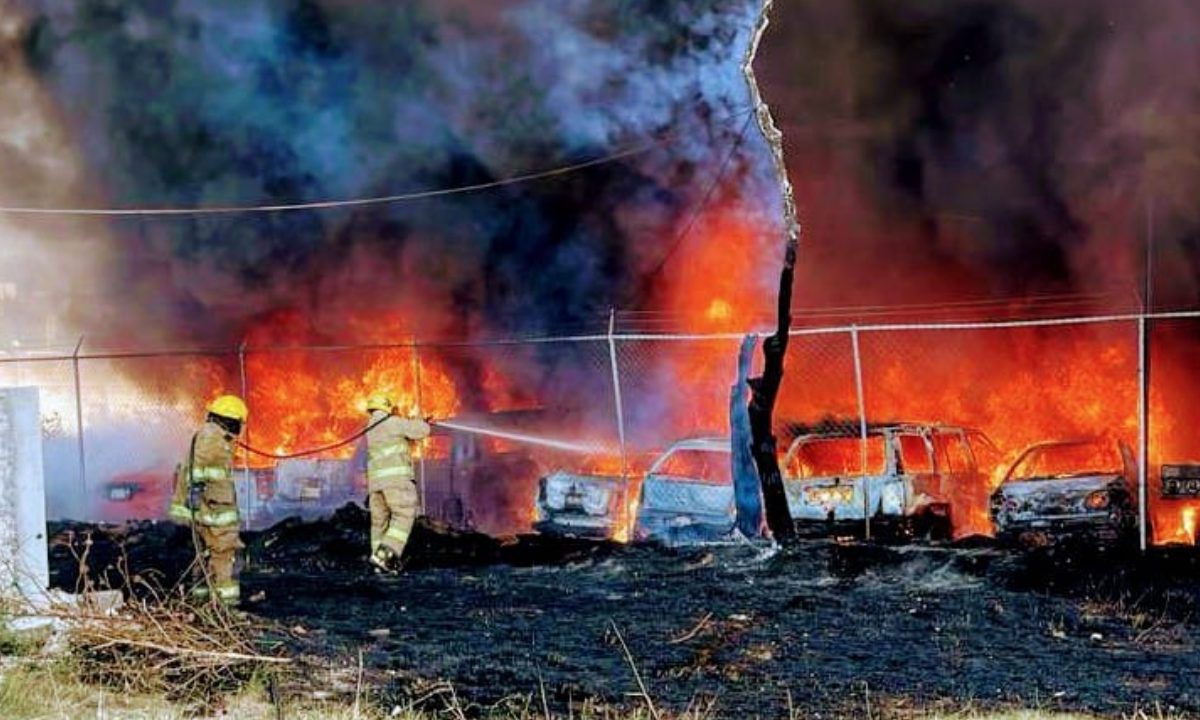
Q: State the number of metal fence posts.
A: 6